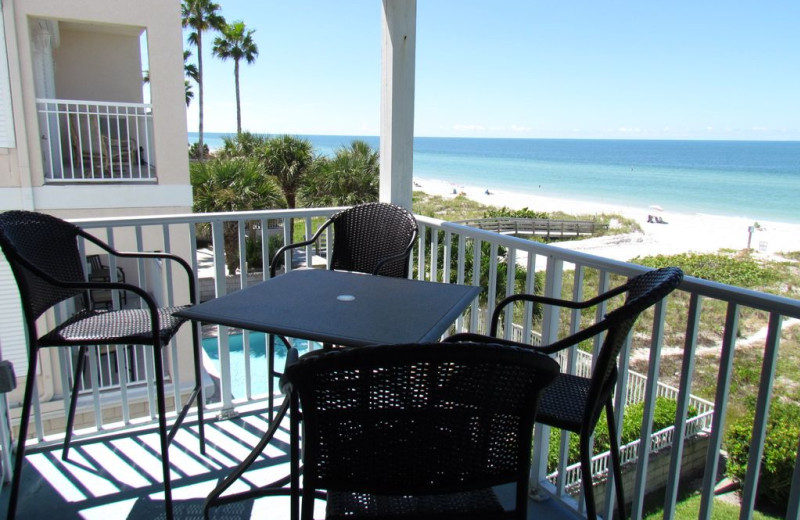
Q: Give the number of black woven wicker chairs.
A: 4